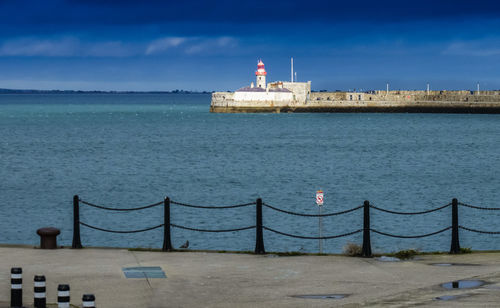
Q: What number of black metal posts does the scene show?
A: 5